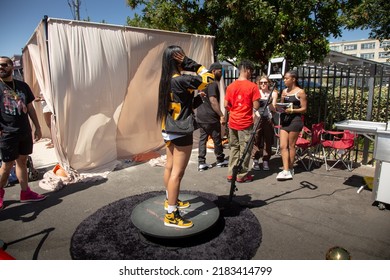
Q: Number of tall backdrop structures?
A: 1